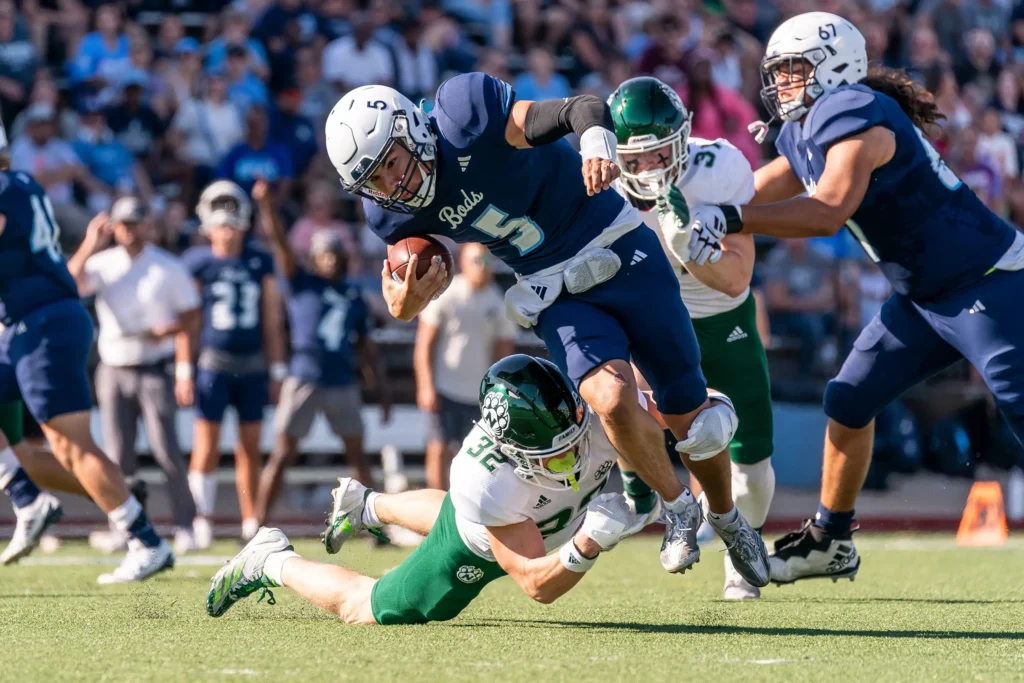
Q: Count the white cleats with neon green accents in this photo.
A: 2